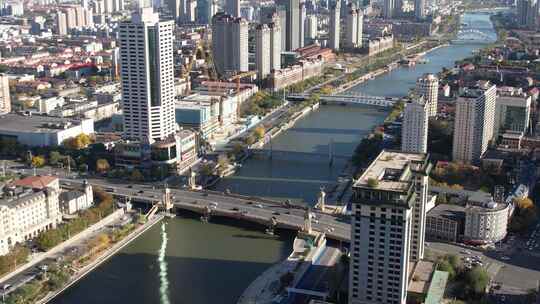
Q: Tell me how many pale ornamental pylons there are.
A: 4